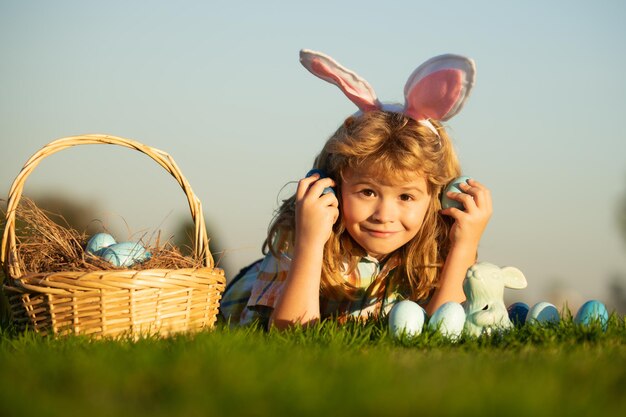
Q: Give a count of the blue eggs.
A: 9